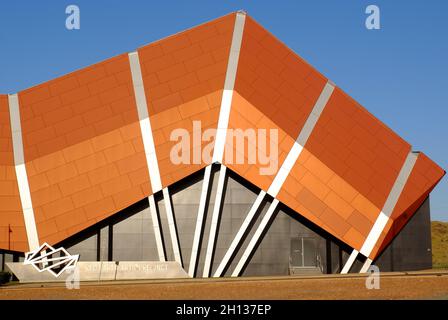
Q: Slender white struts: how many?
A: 8